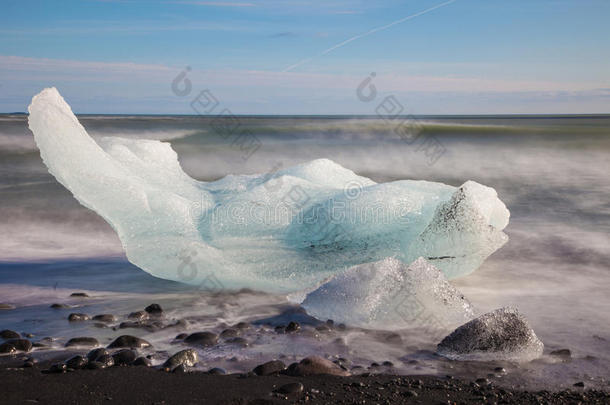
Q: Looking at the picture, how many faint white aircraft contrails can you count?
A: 1